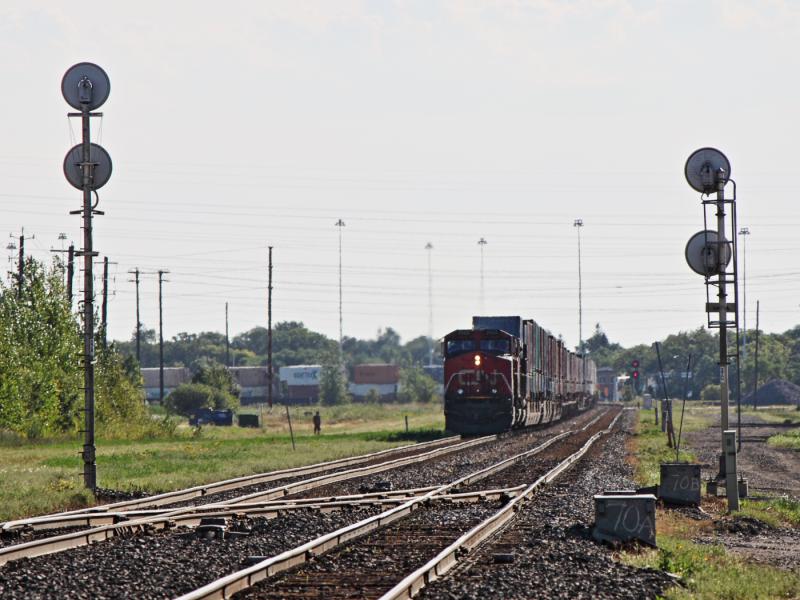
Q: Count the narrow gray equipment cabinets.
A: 1